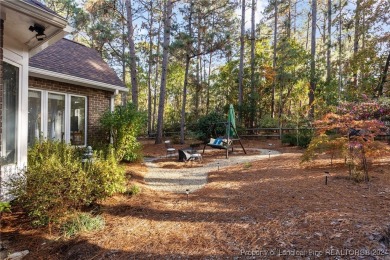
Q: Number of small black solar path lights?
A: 4